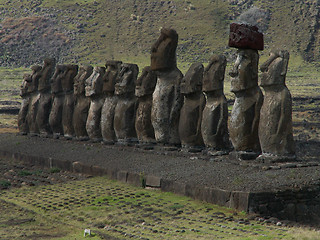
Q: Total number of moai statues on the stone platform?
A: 15